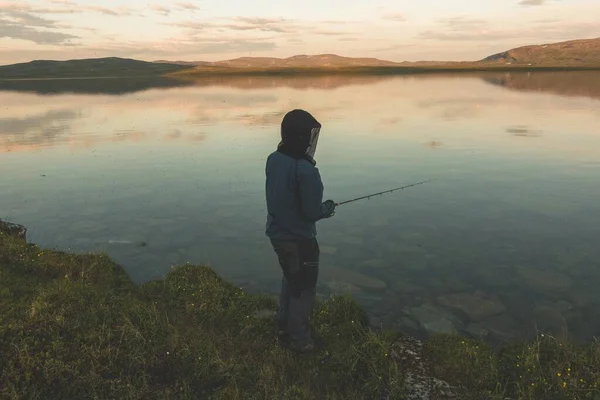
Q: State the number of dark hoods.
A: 1